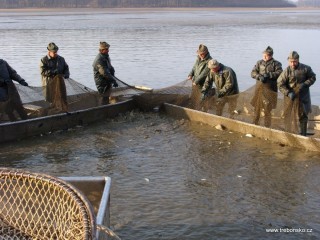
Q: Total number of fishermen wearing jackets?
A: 7